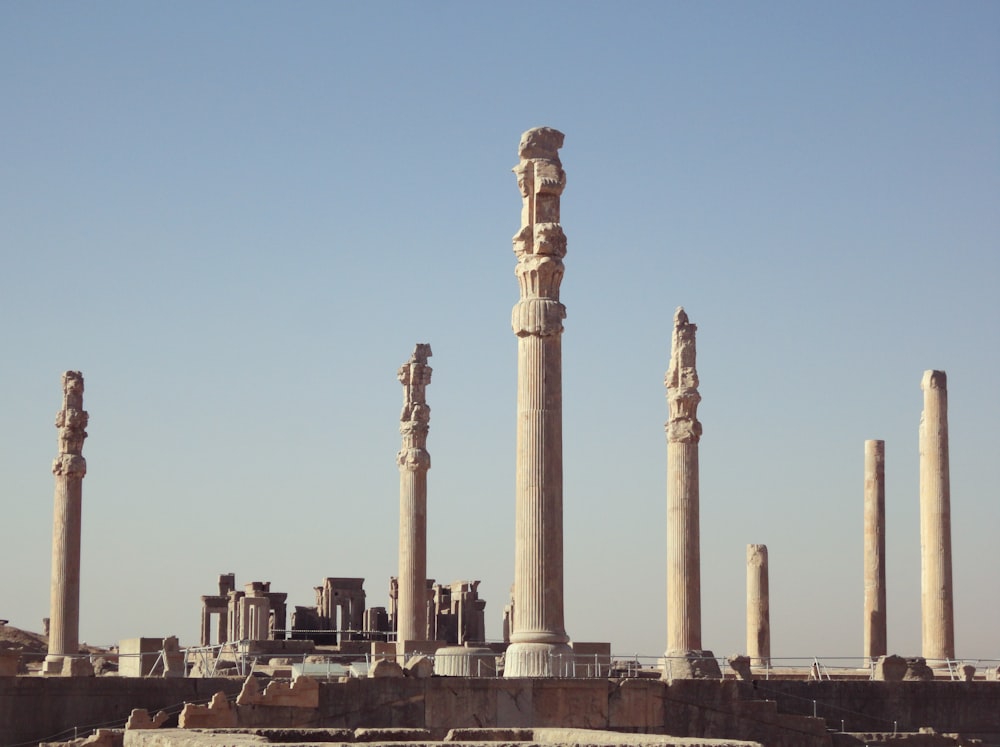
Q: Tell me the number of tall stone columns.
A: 7